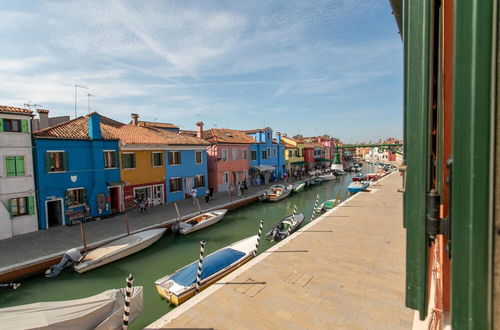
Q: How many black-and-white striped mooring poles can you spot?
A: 5